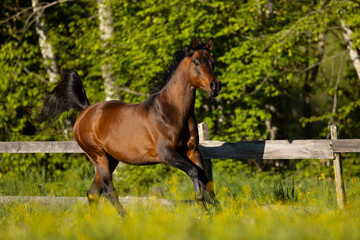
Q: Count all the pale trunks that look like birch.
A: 3